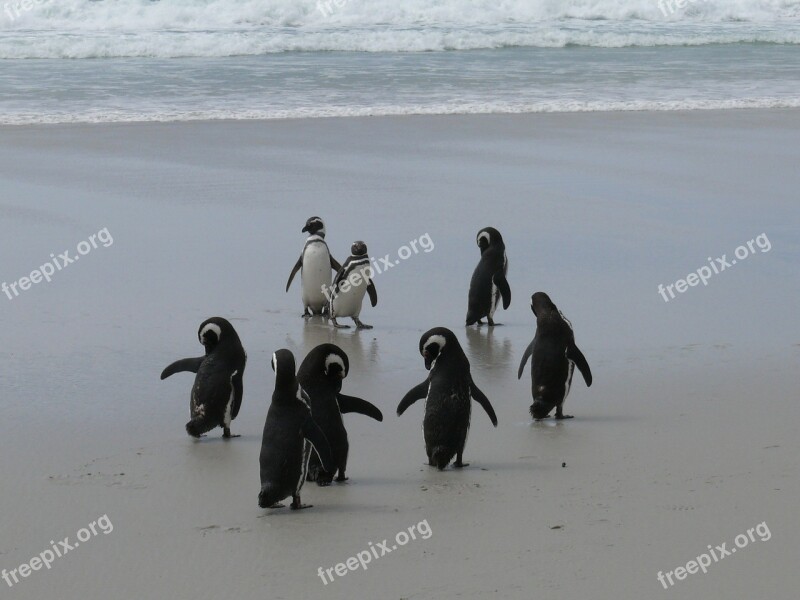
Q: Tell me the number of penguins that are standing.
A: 8